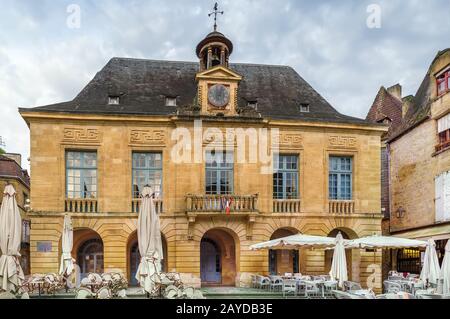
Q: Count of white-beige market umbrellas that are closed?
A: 6